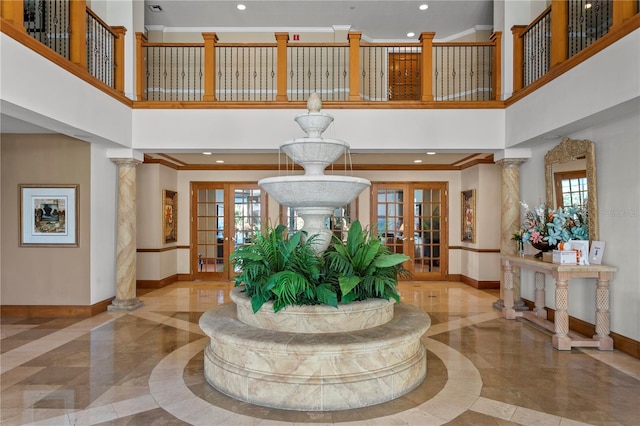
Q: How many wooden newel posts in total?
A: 12